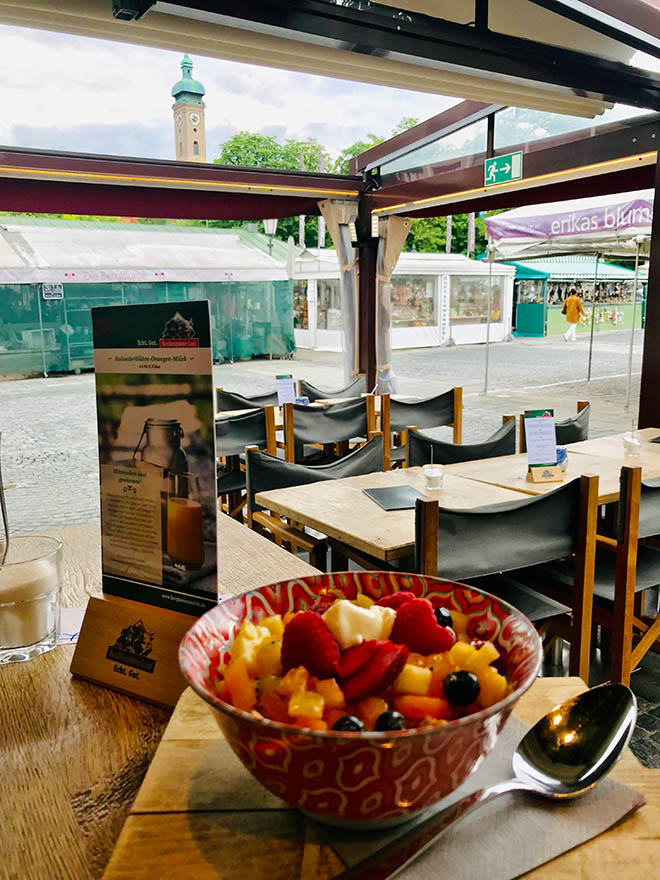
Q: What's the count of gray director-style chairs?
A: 10